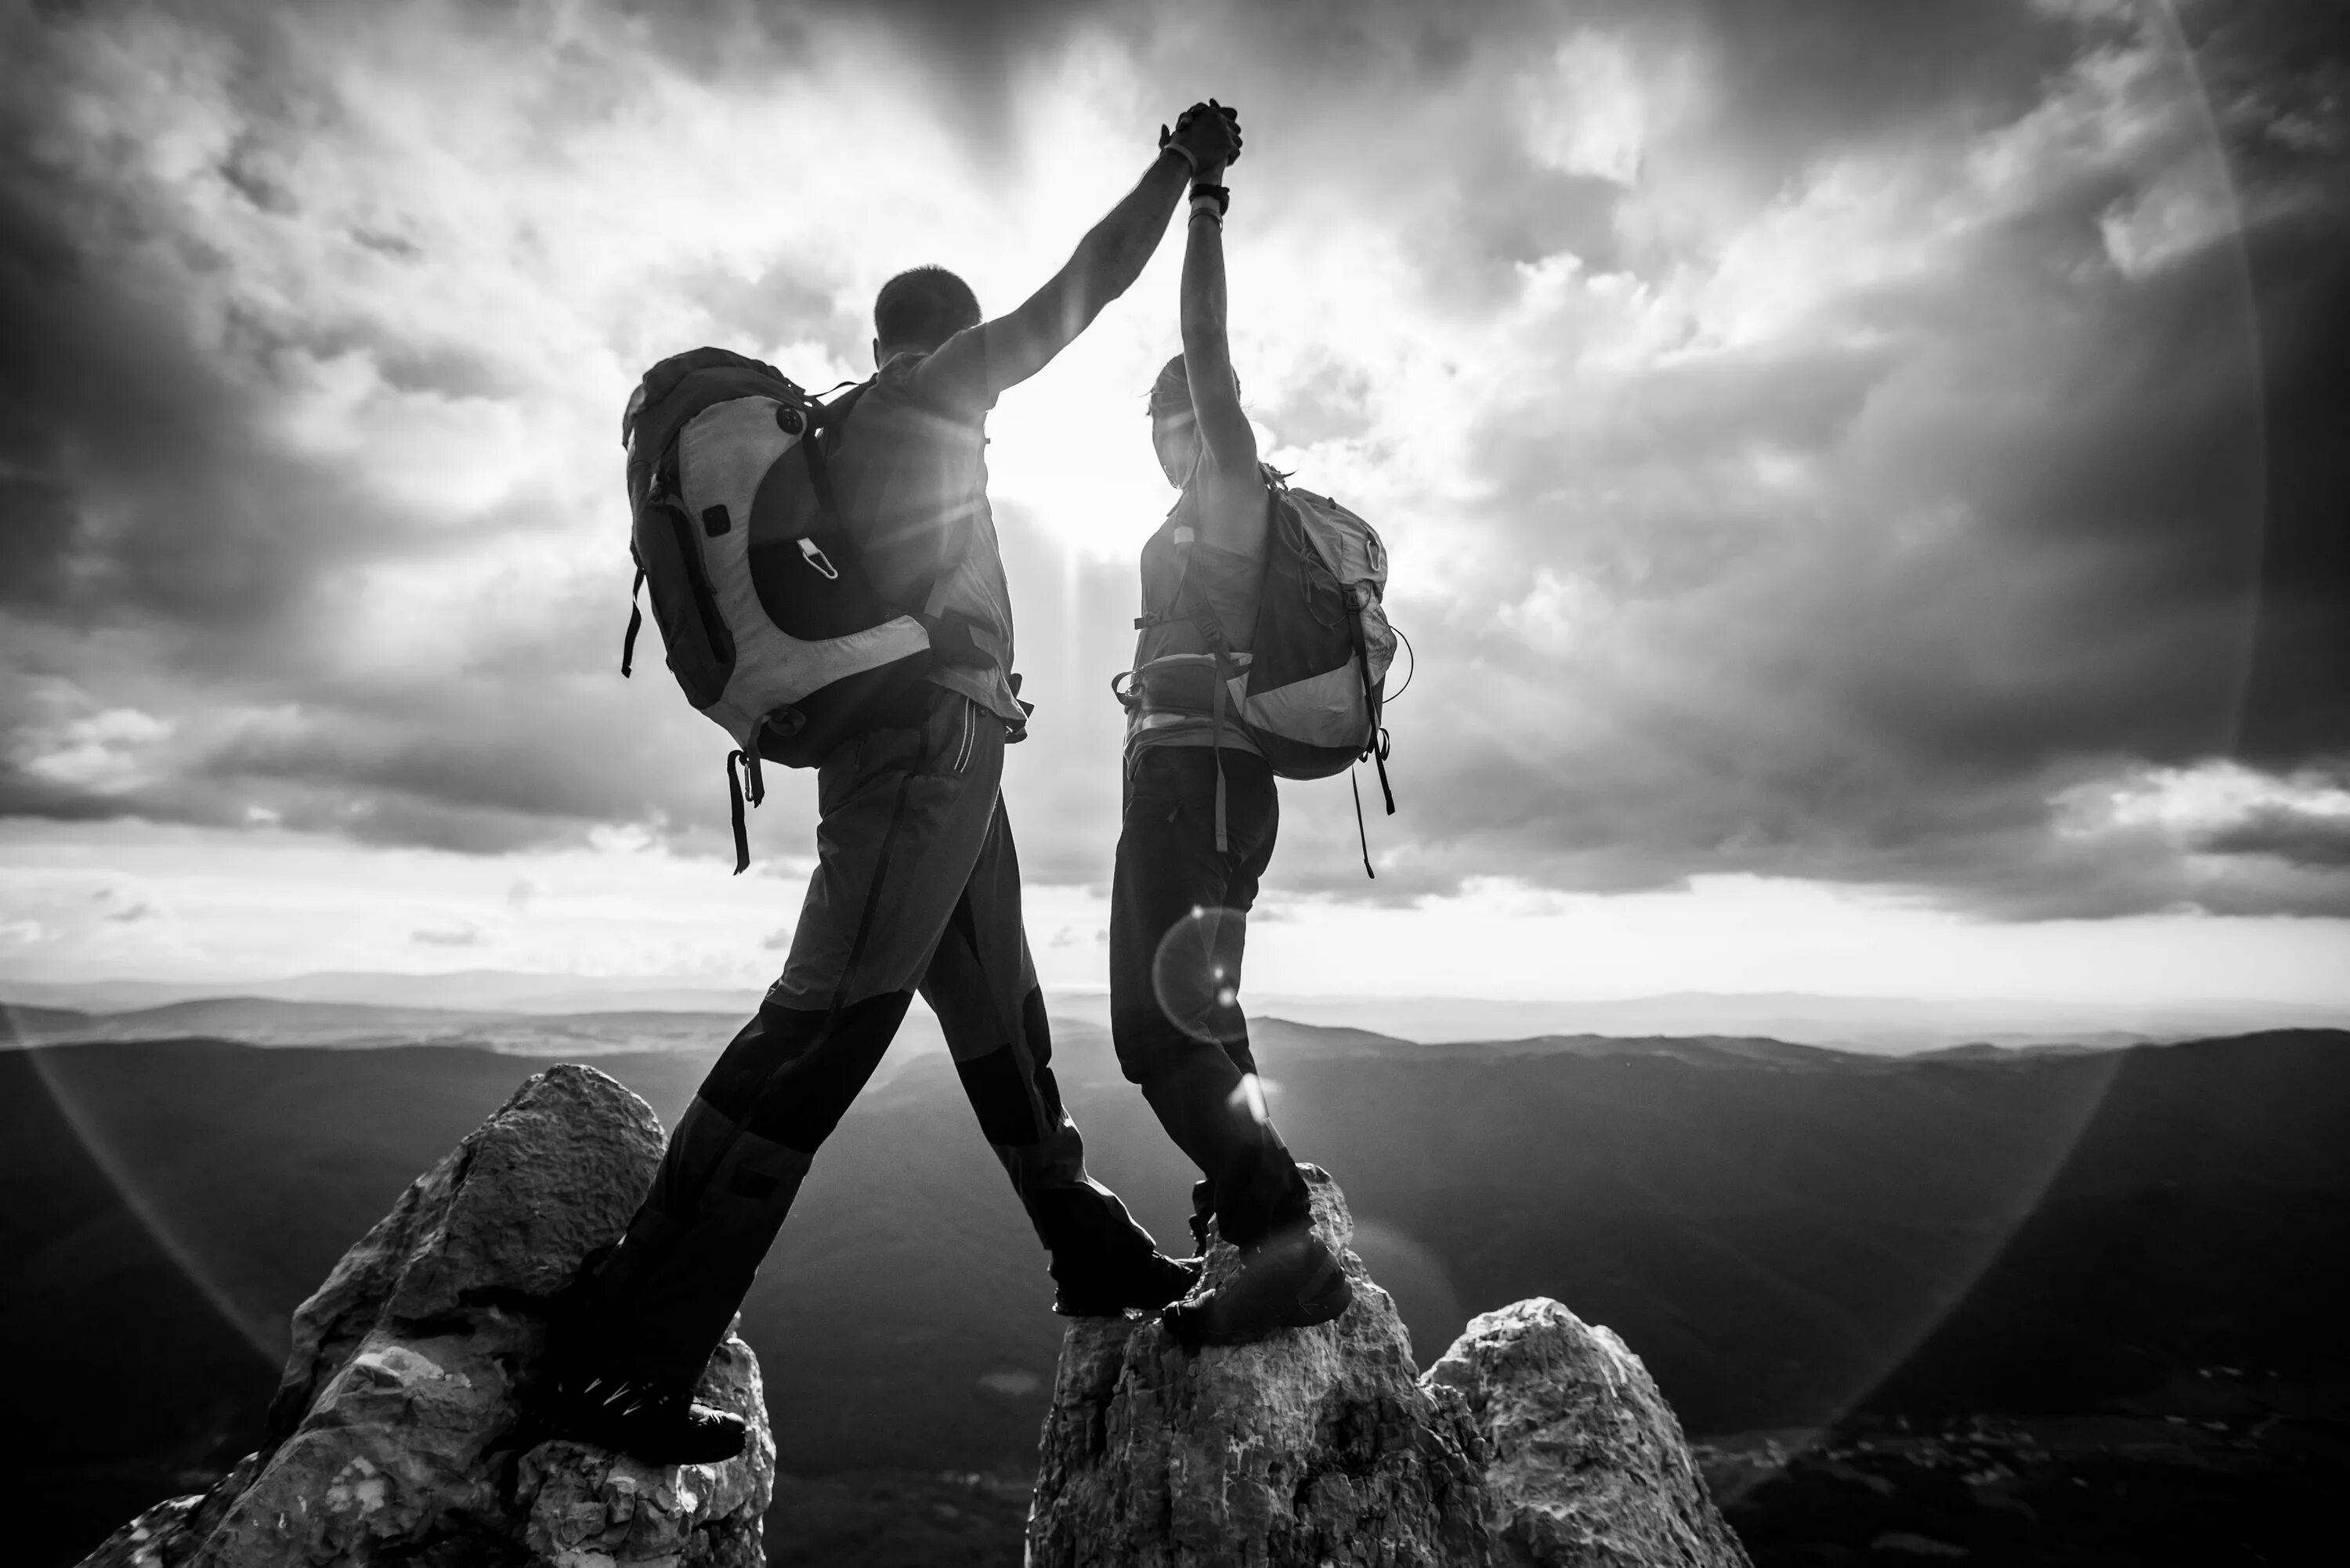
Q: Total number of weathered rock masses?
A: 3